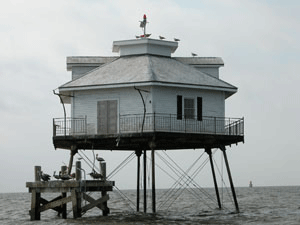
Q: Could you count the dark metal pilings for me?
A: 6